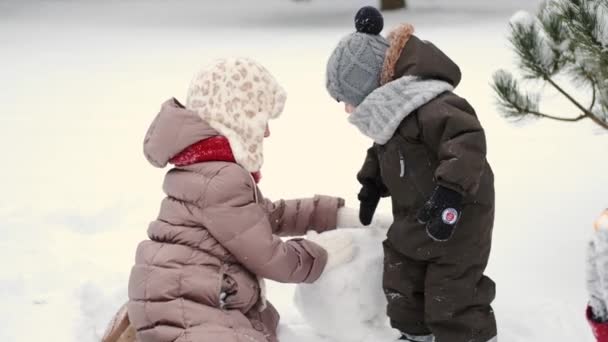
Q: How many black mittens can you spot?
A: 2